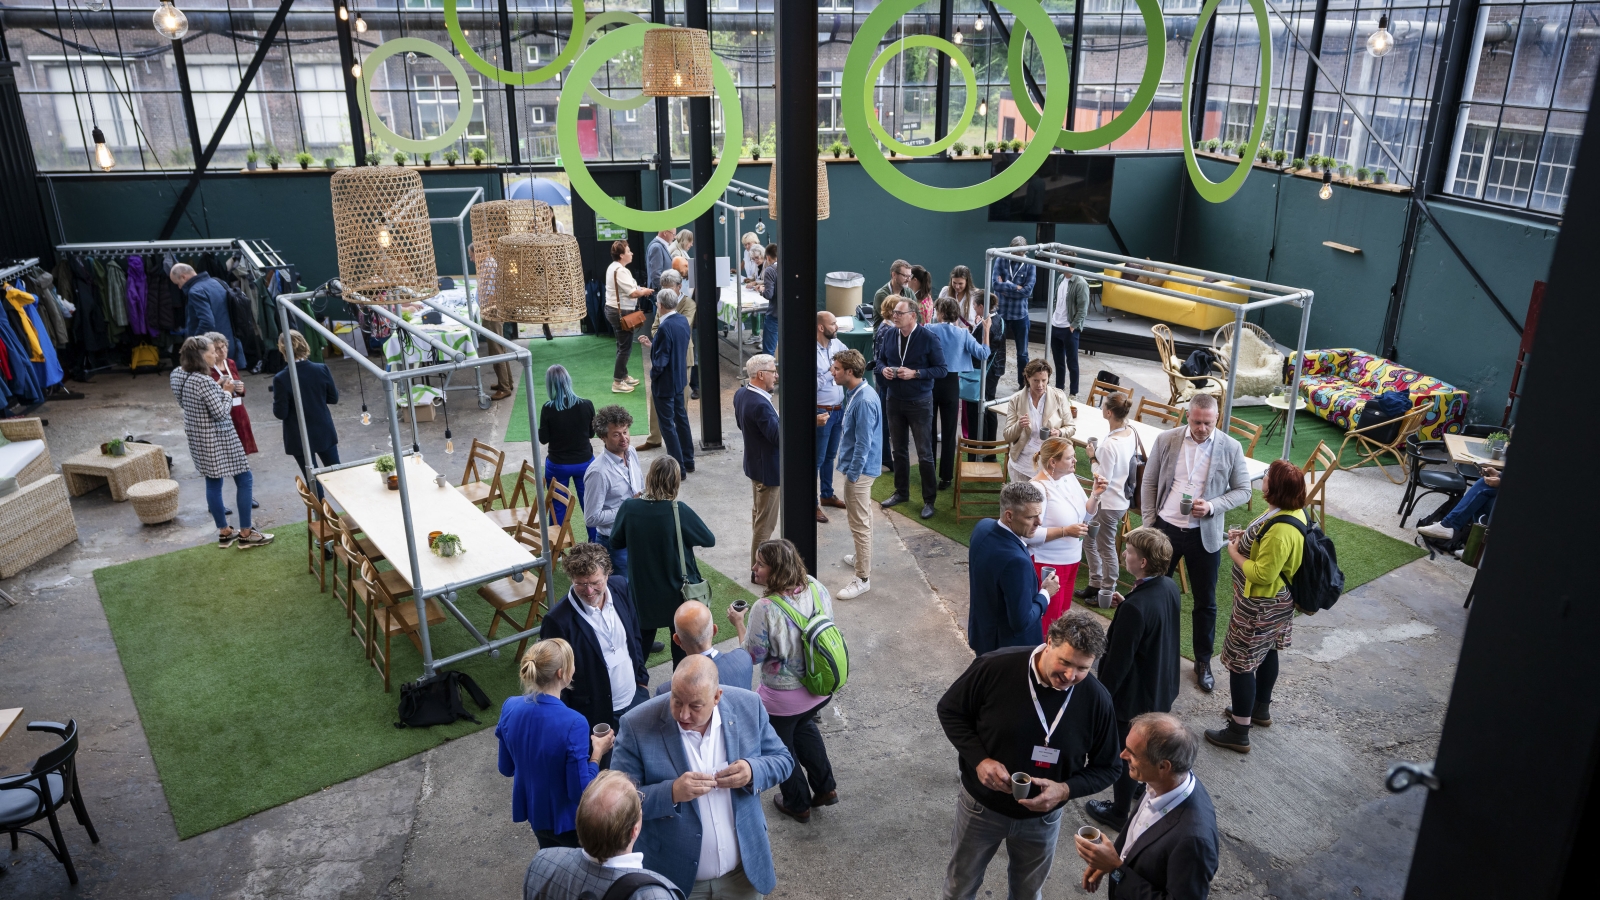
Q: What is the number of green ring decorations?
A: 8